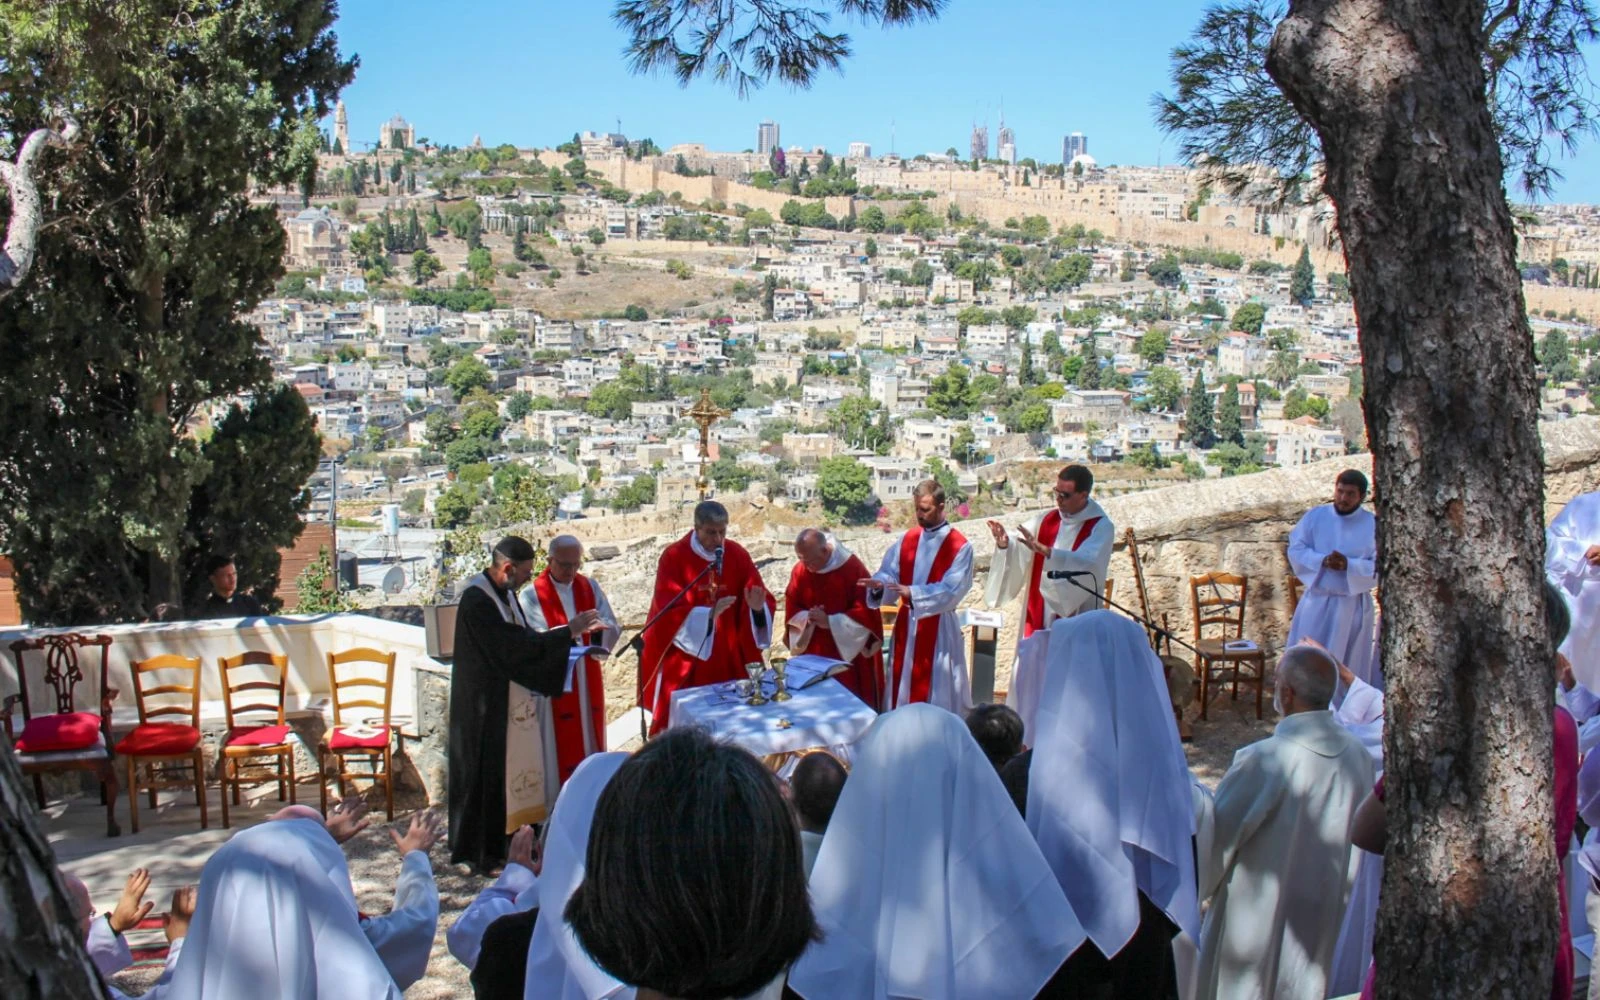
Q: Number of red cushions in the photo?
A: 4